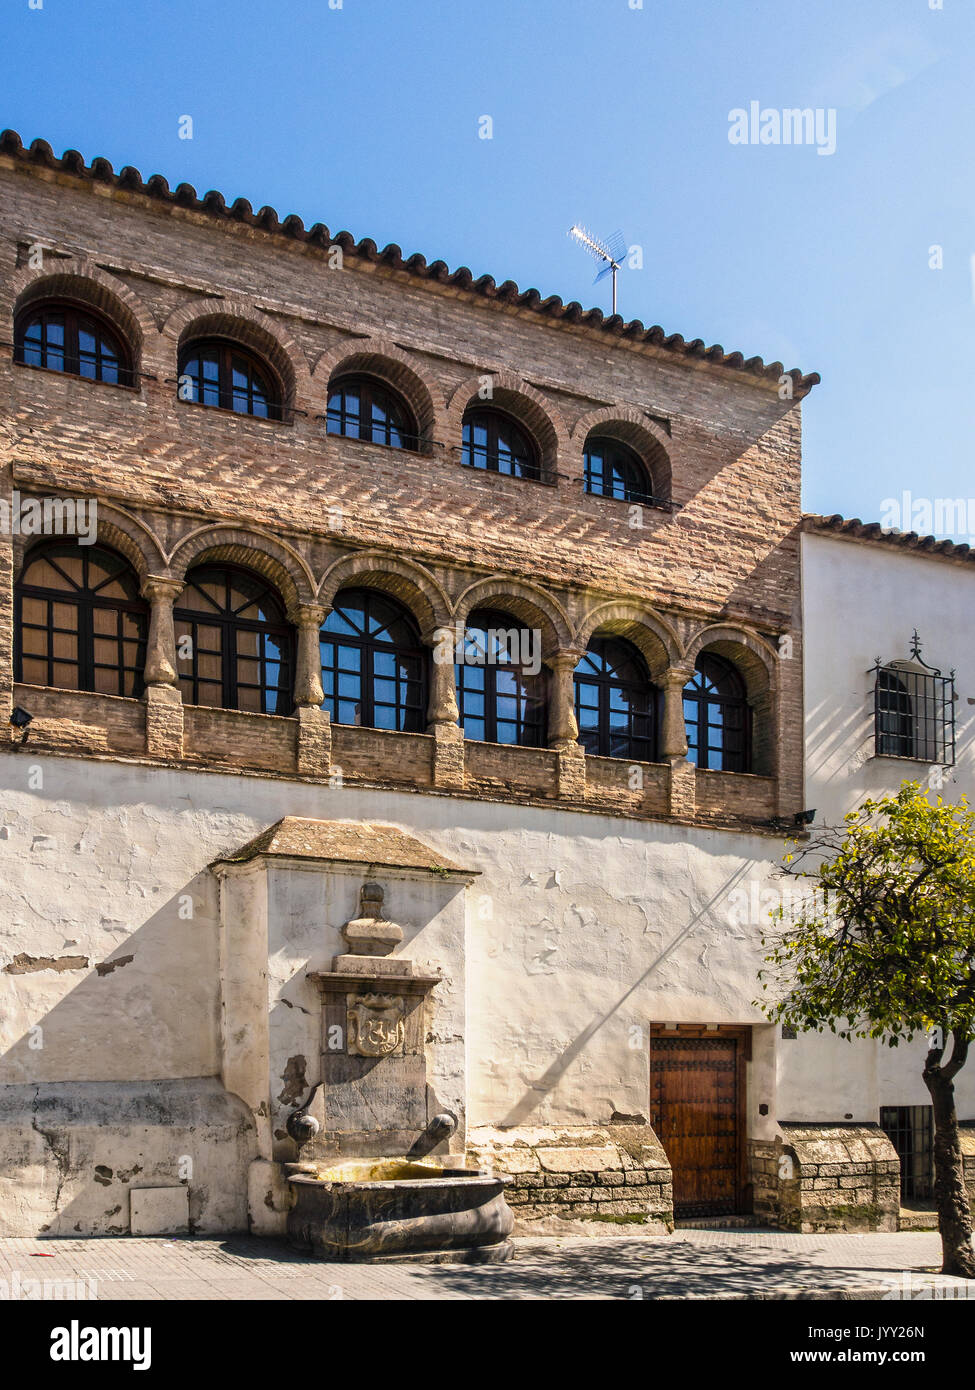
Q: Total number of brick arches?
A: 11